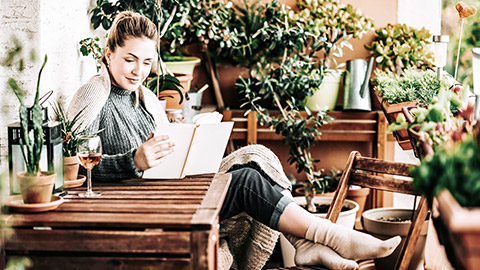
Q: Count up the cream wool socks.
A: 2